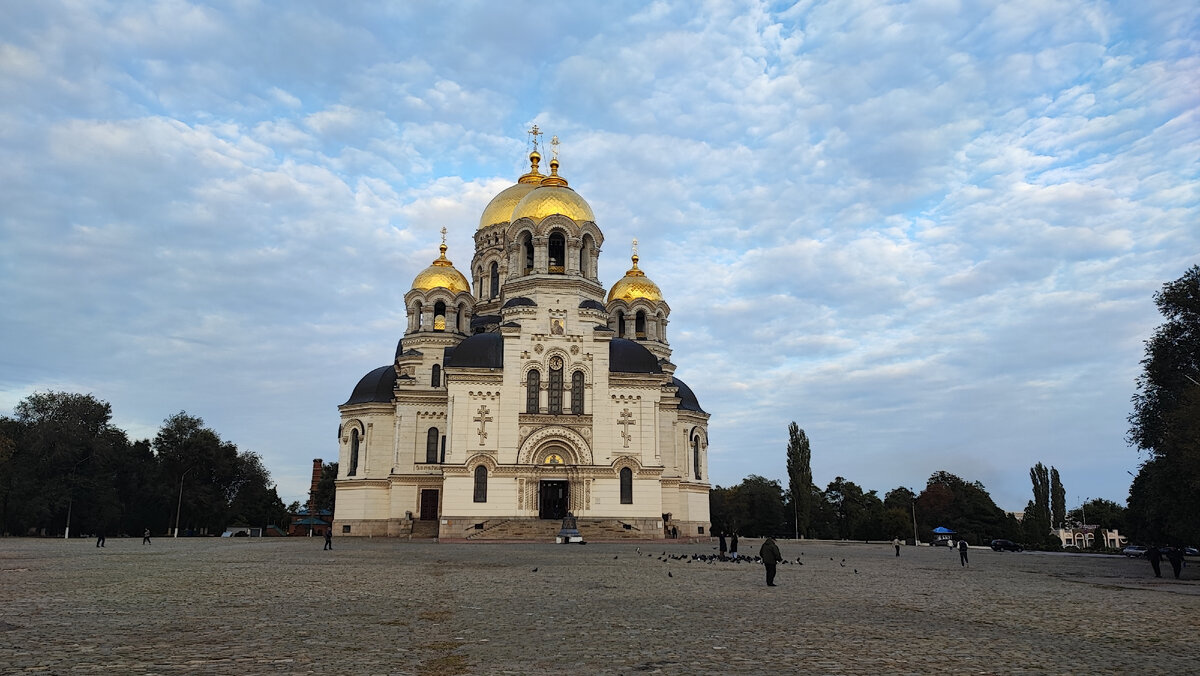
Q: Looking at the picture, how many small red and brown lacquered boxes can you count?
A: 0